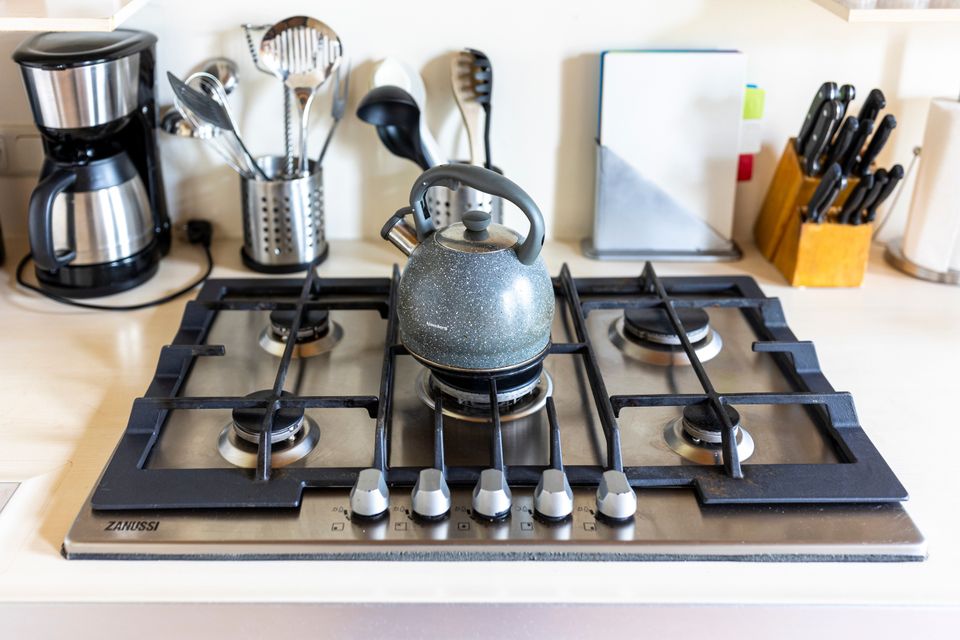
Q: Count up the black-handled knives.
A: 12